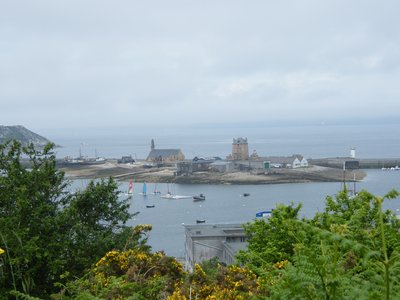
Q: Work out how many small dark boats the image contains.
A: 4